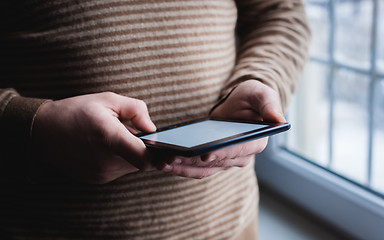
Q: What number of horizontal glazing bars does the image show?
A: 1